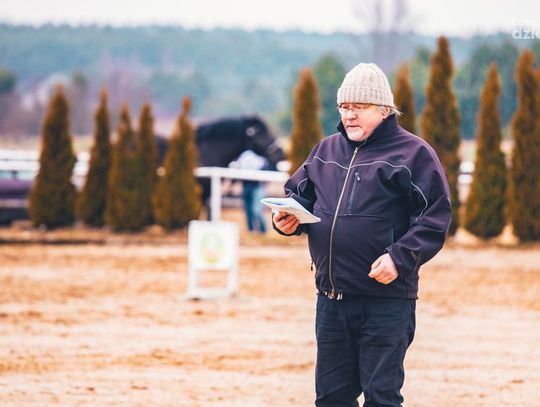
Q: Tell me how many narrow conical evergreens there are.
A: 10